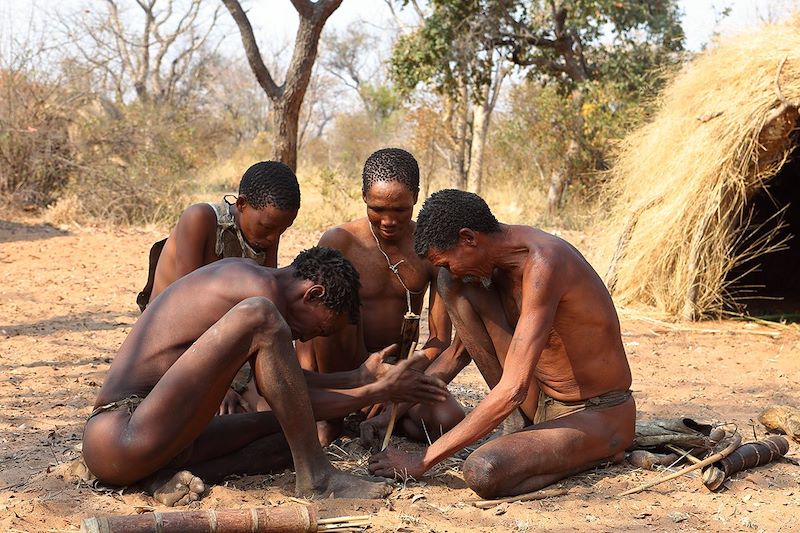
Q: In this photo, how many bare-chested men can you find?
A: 3